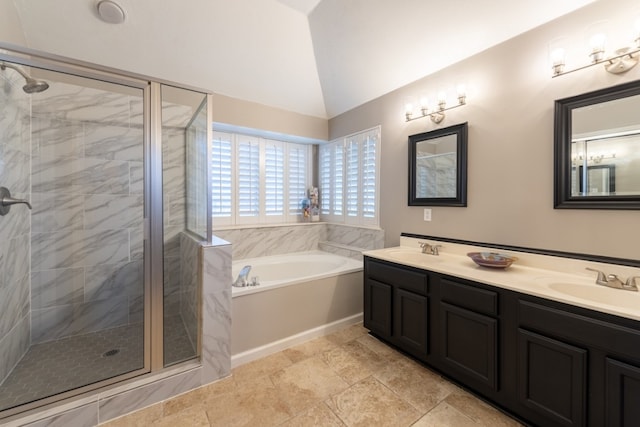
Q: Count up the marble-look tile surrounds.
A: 2